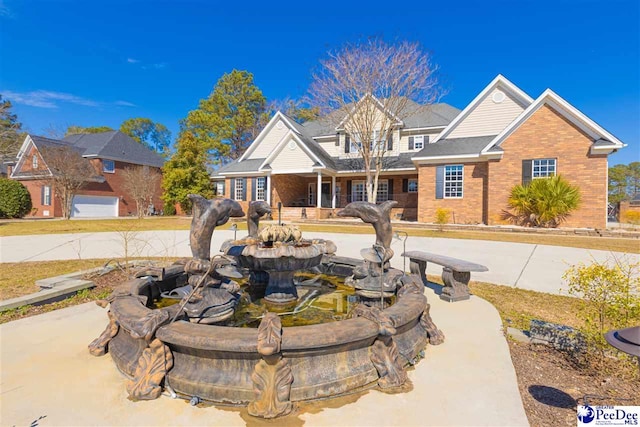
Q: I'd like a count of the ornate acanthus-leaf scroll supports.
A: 5